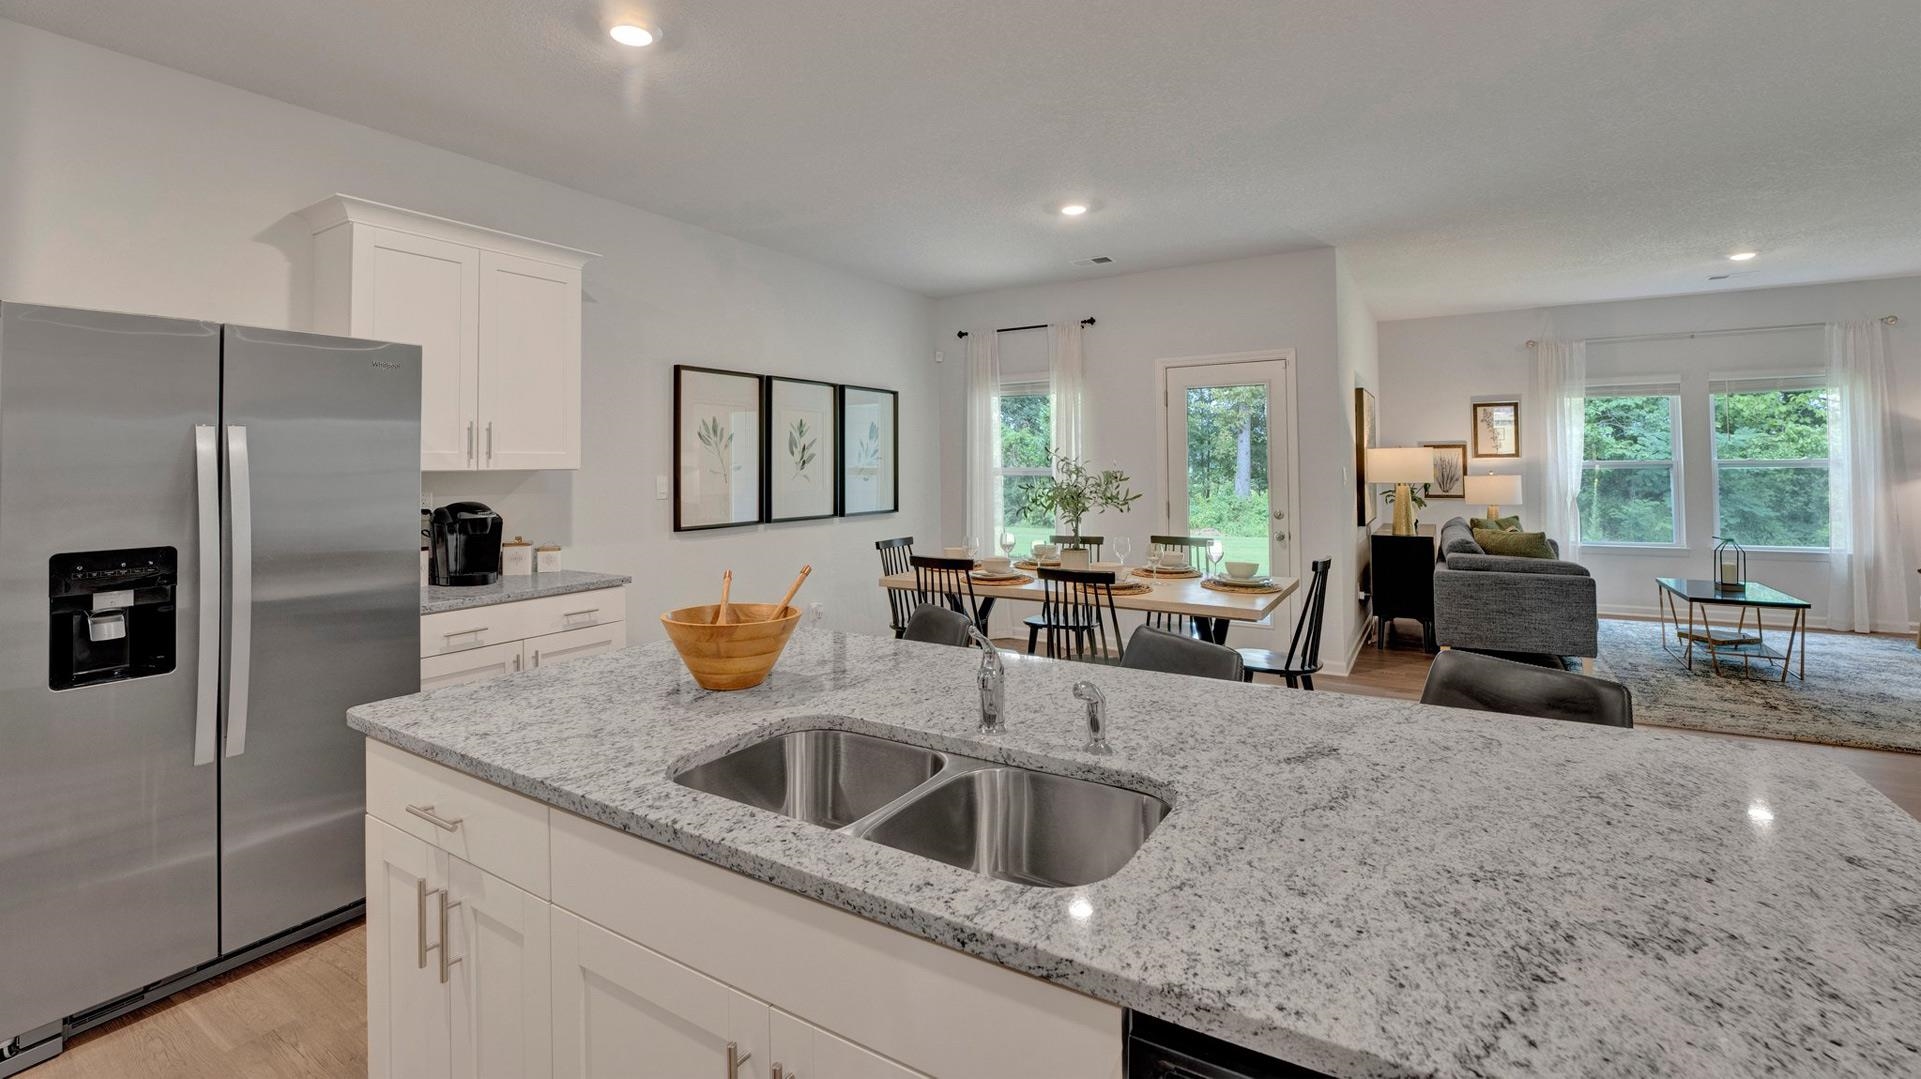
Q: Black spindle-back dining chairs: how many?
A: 6